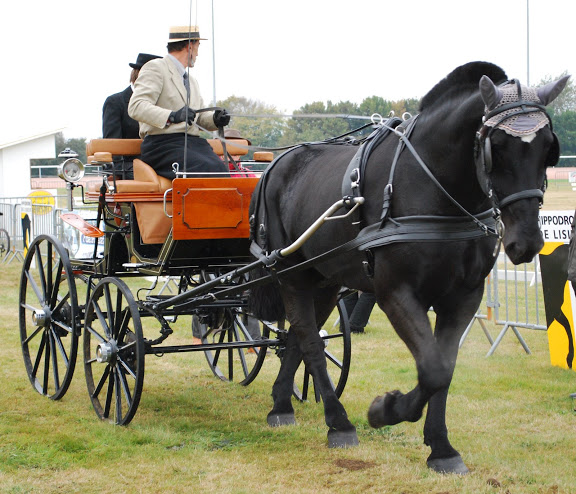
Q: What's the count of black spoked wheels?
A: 4